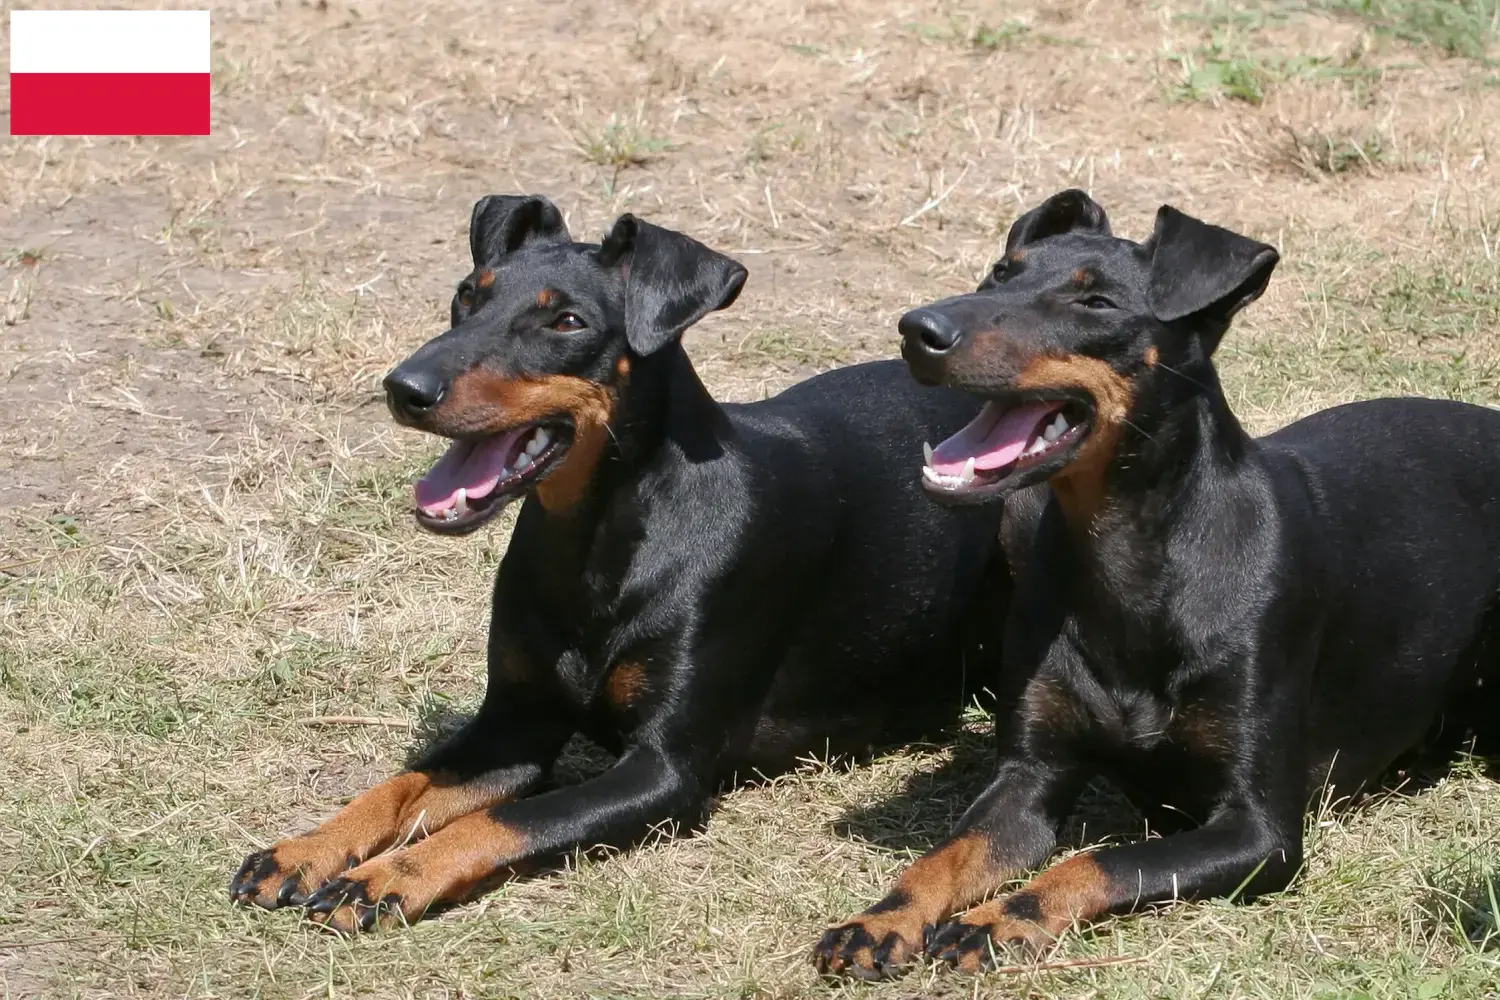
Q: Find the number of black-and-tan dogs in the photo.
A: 2